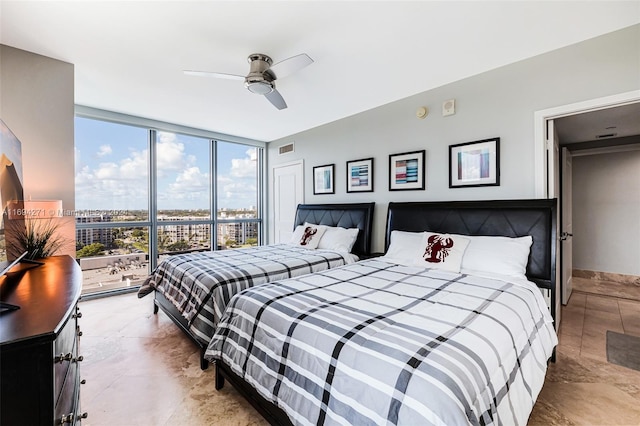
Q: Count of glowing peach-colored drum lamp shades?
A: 1